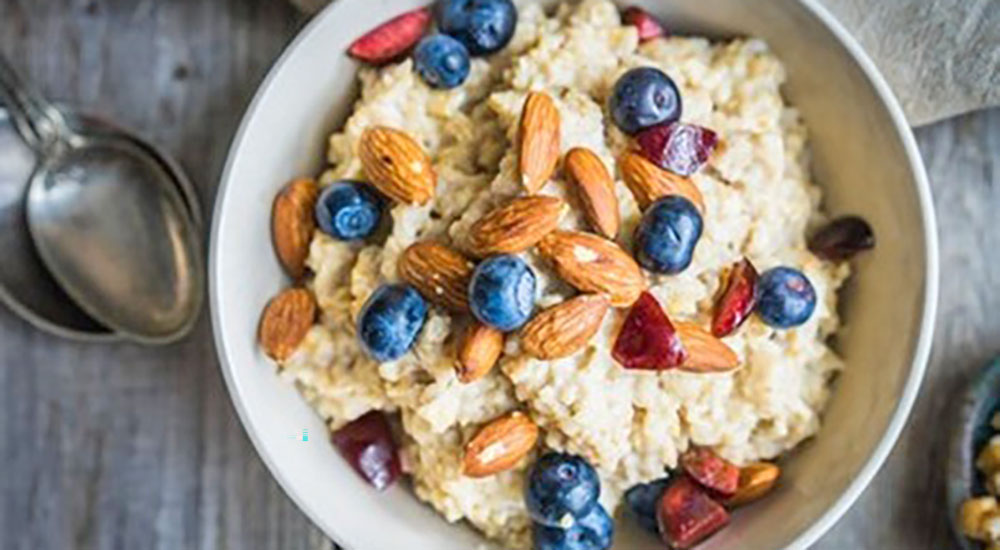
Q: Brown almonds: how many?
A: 14